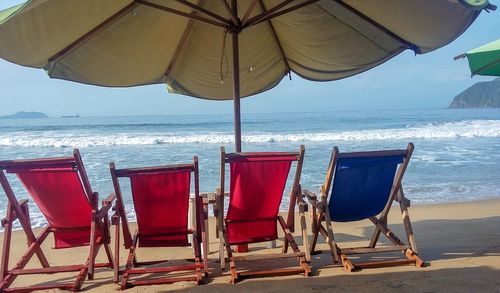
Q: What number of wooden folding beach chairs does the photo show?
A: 4